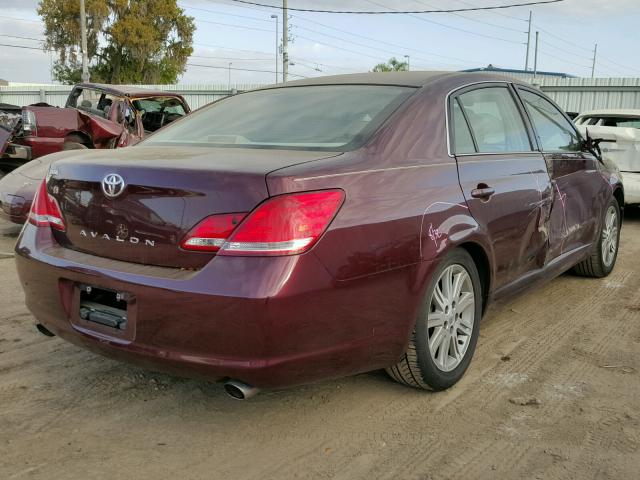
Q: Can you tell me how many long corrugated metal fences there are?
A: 1